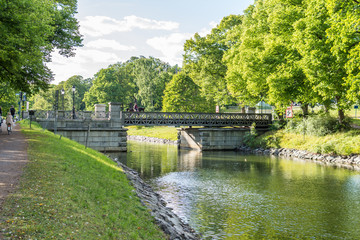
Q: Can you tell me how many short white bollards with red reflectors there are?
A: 0